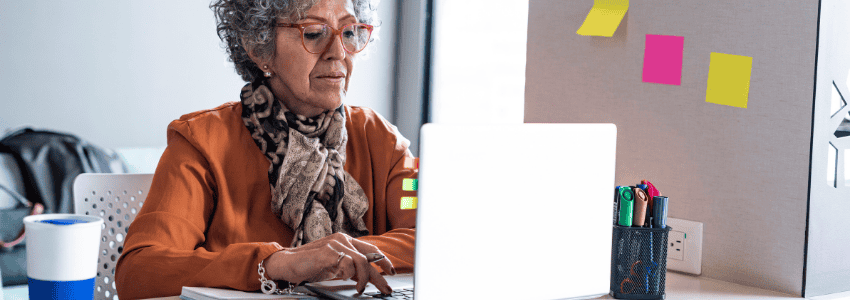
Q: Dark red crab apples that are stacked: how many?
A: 0